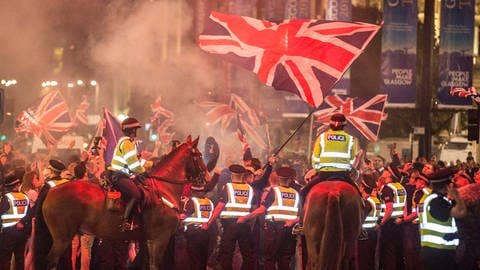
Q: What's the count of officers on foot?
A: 9